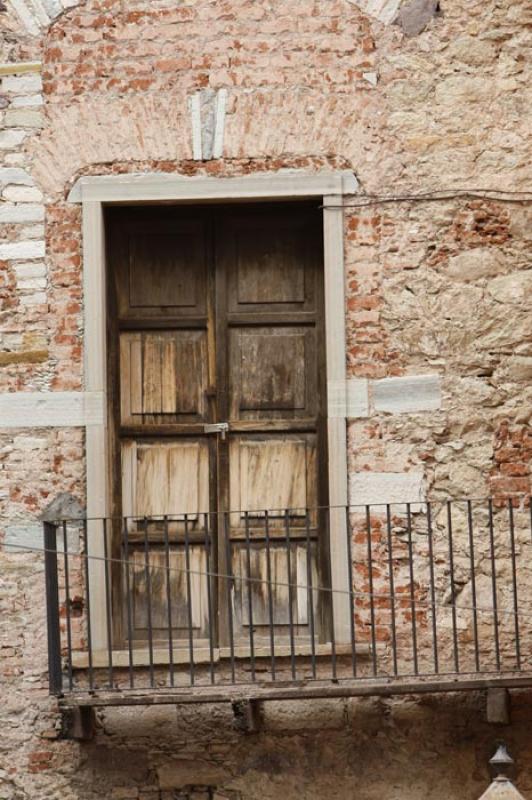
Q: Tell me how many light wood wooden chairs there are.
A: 0